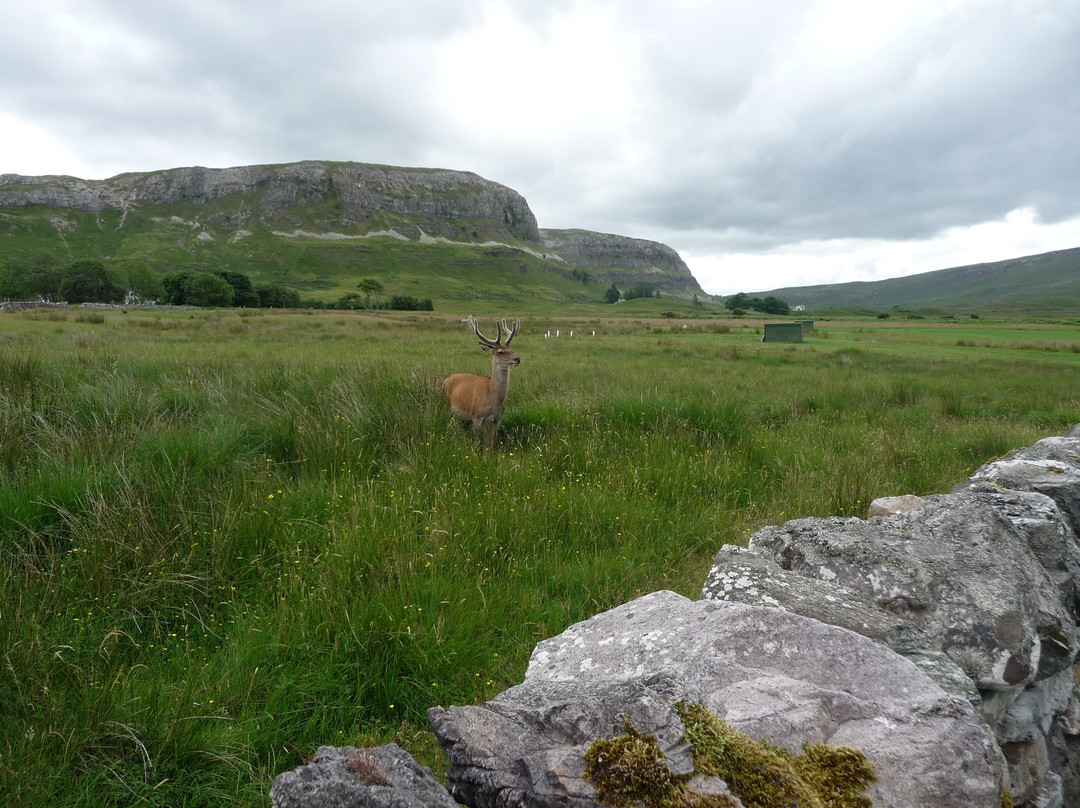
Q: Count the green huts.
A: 2